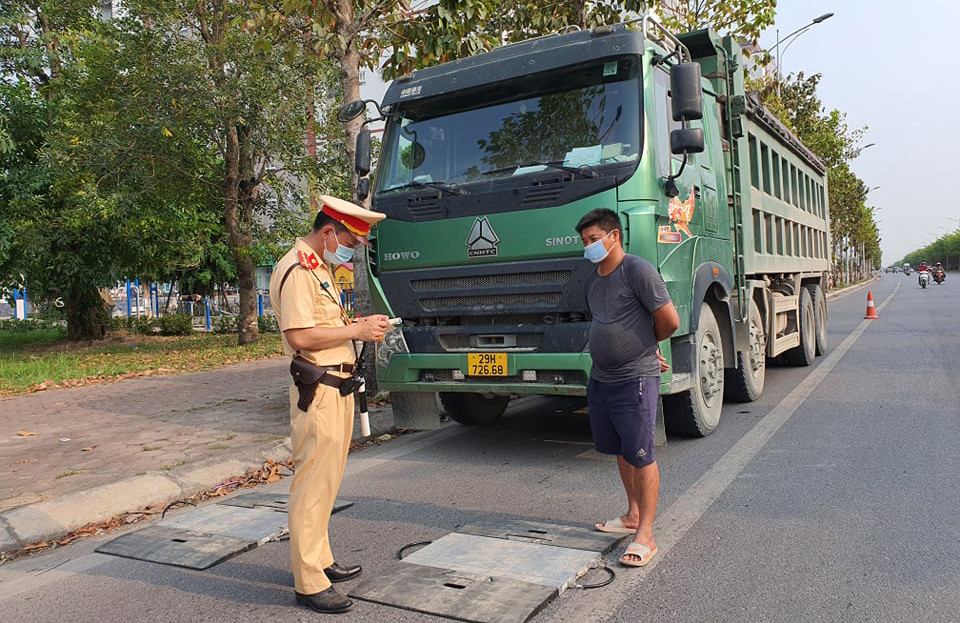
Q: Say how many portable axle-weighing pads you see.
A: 2